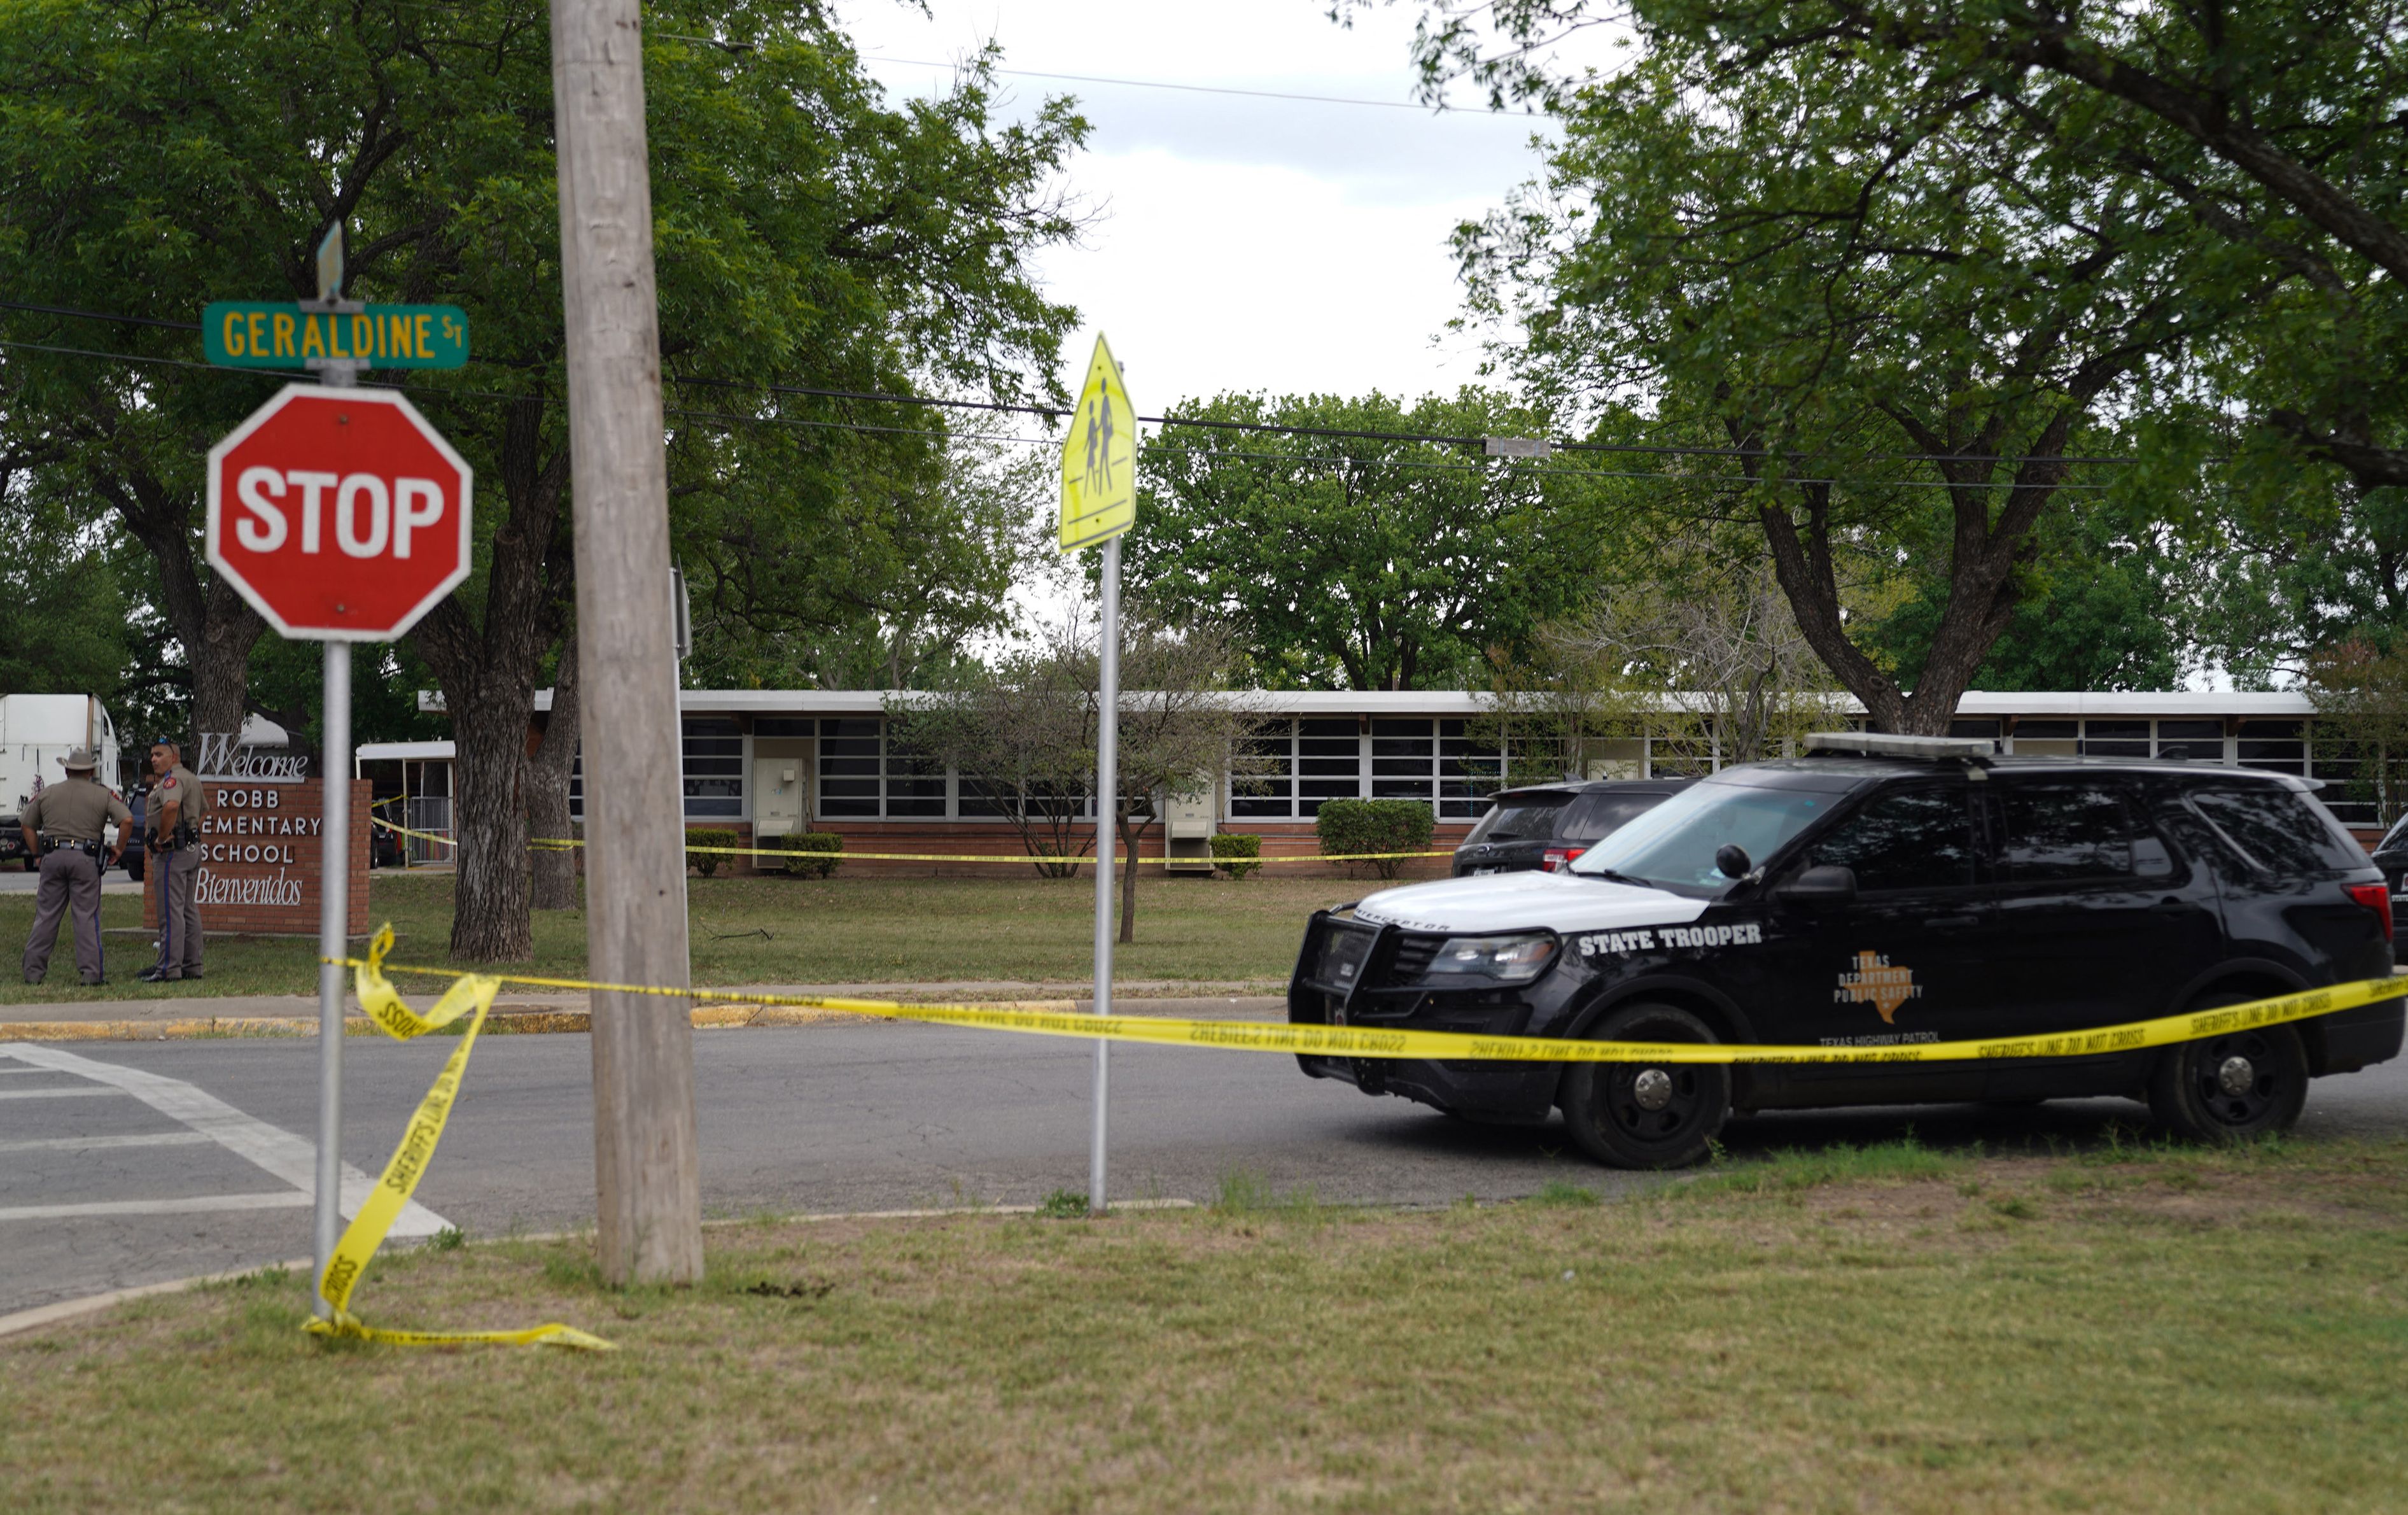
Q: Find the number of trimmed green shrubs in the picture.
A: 4